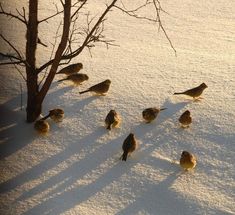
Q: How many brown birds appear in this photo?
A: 11